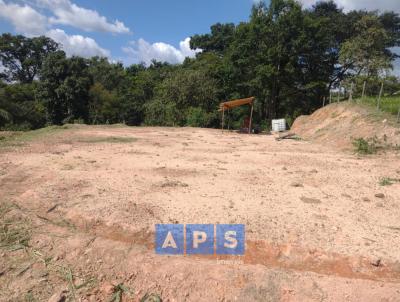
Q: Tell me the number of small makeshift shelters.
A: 1